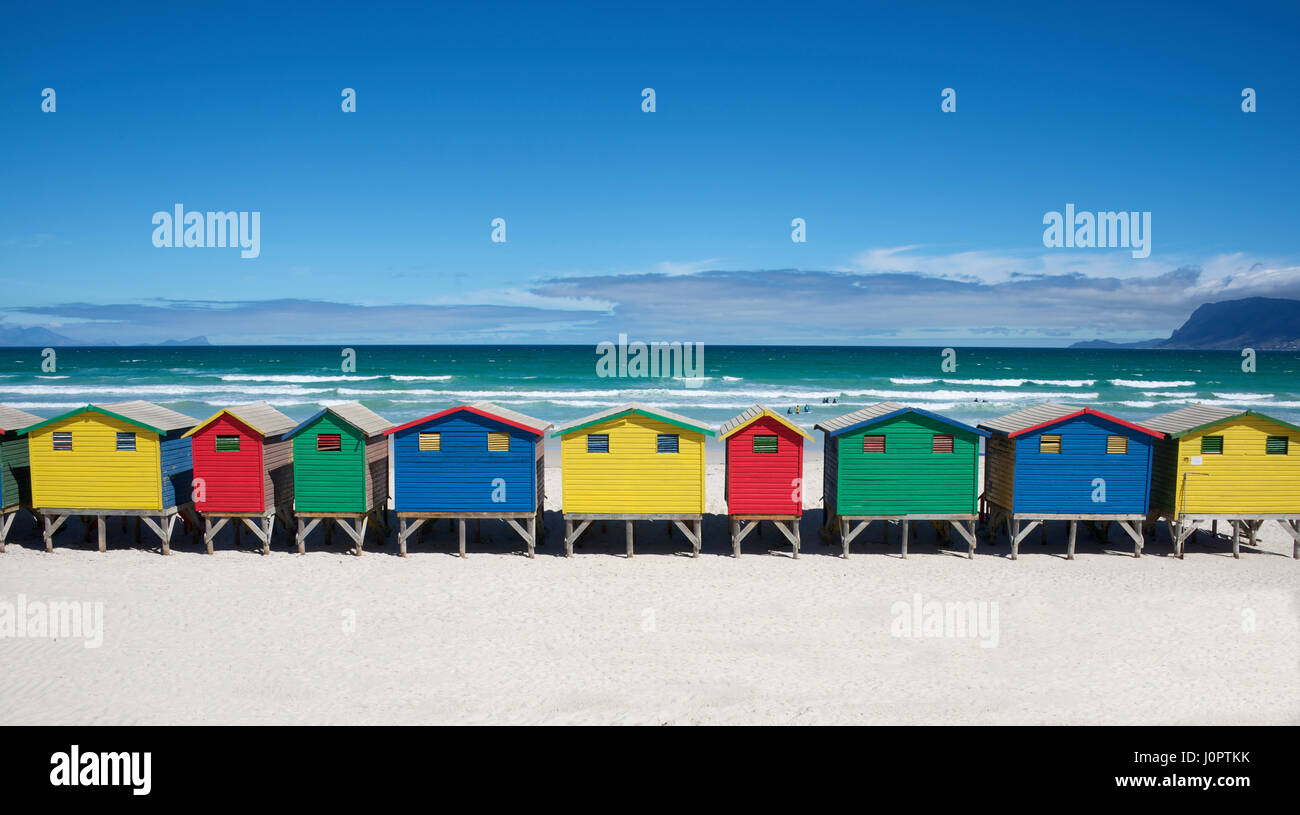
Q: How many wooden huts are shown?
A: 10